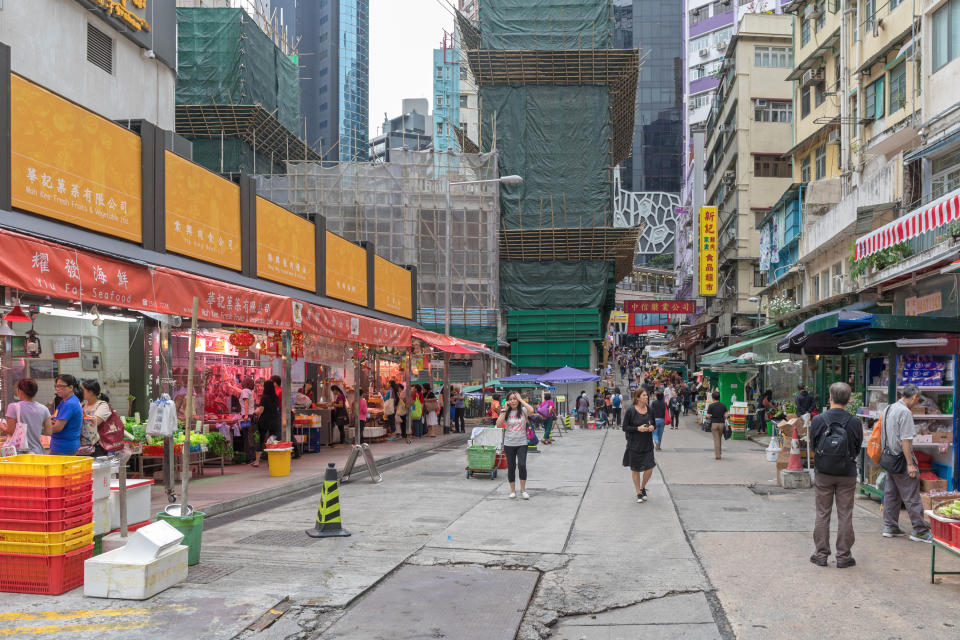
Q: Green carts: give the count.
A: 1